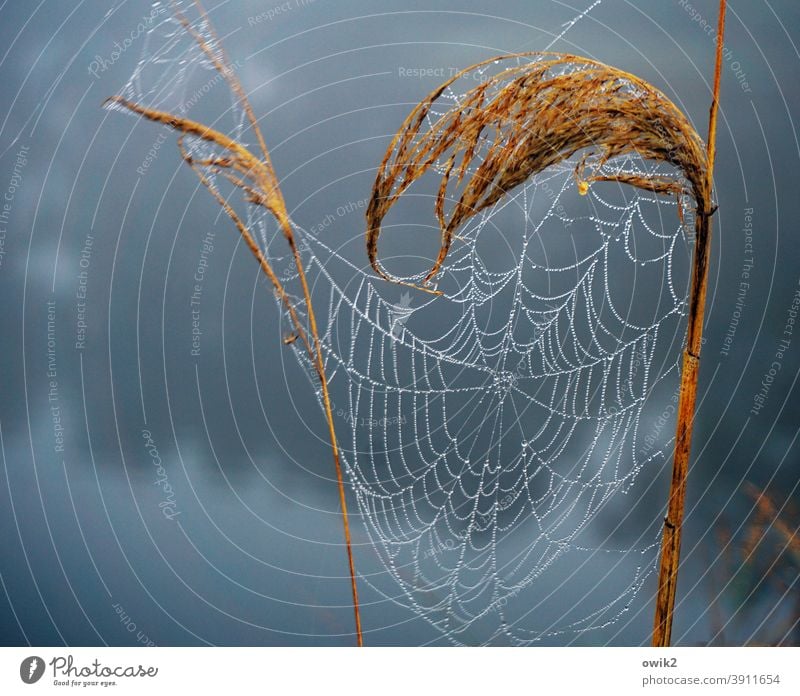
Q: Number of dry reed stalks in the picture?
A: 2